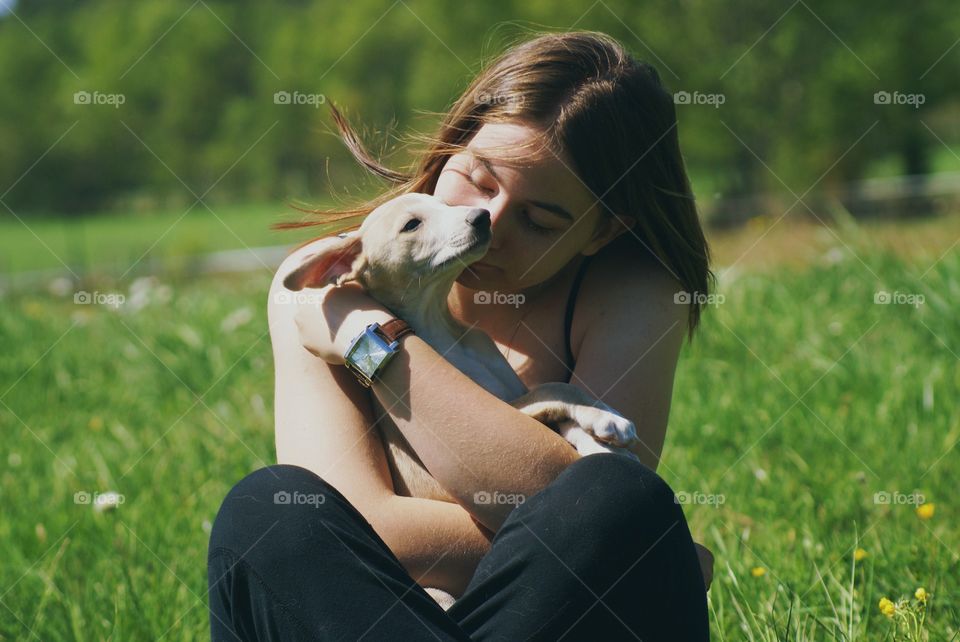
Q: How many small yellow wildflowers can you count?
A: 5